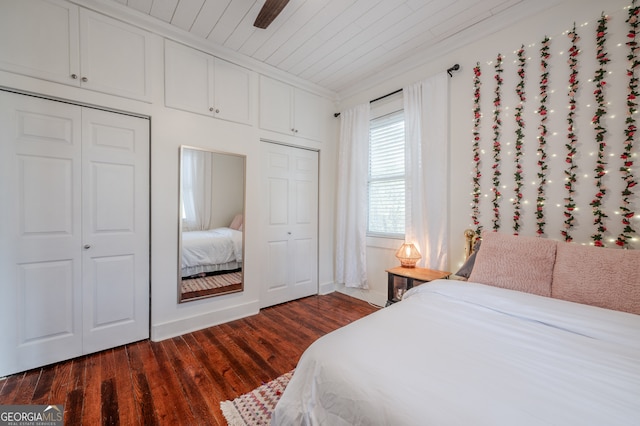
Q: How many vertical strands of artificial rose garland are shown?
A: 7